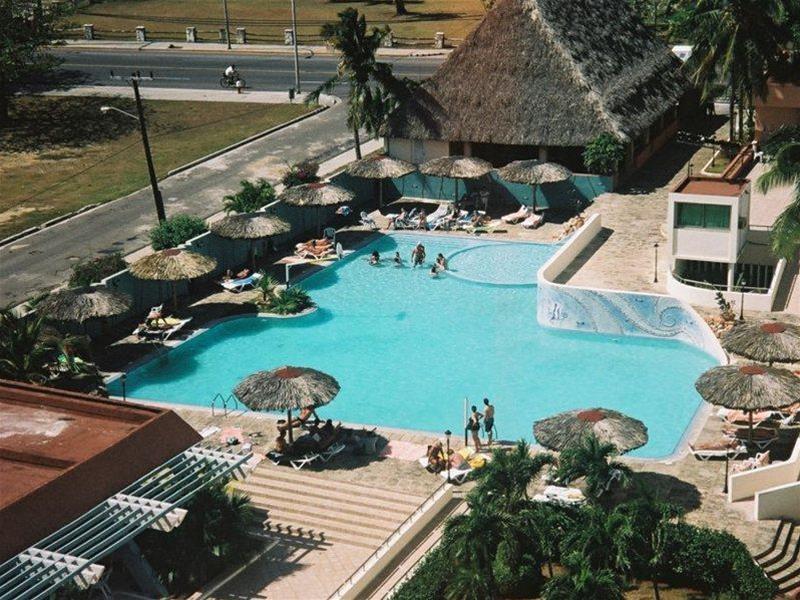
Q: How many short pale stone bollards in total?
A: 7